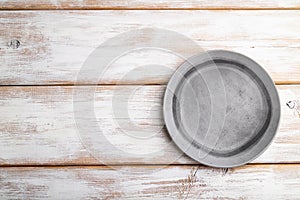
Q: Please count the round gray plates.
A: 1